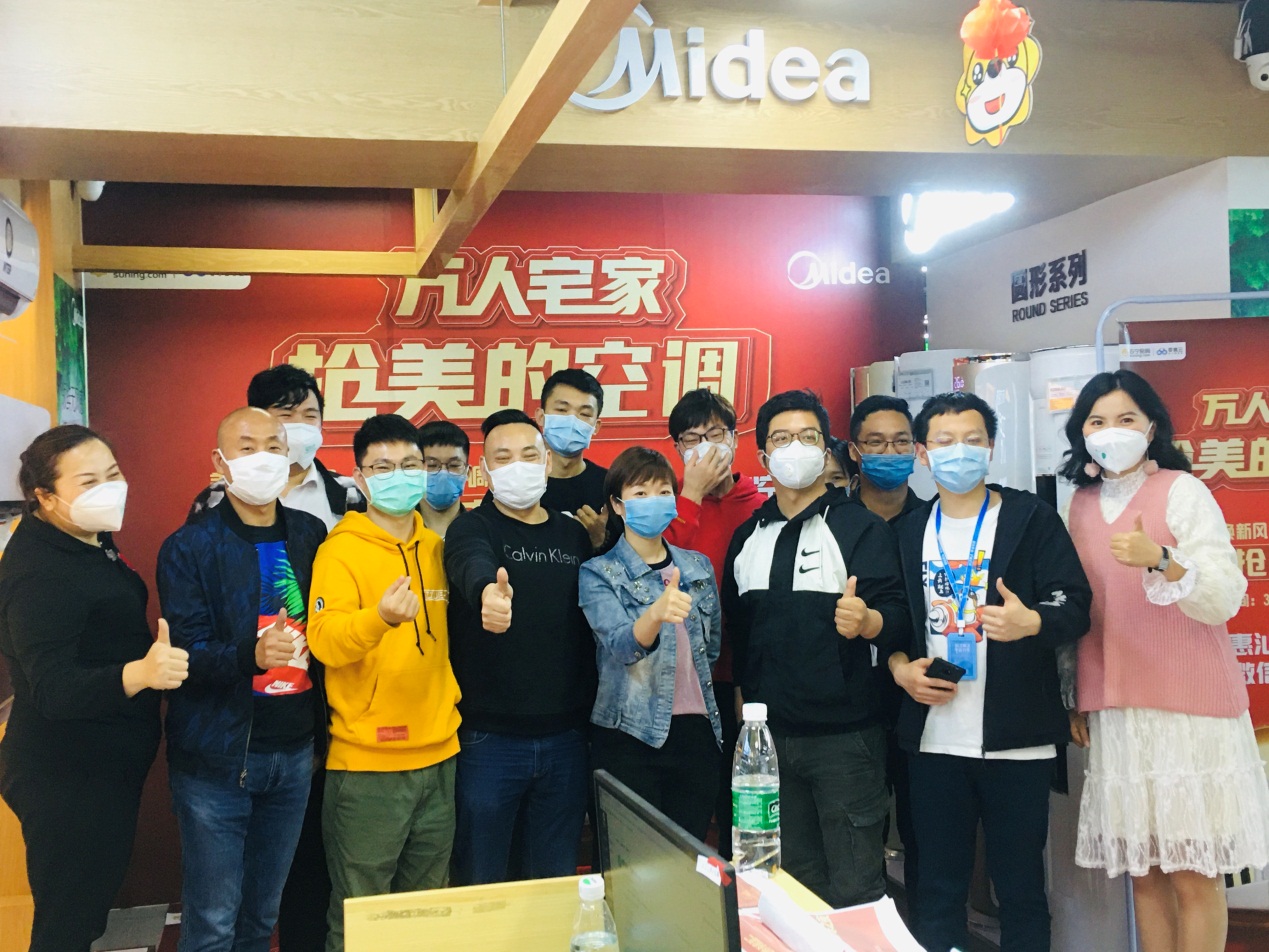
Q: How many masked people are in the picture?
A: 14